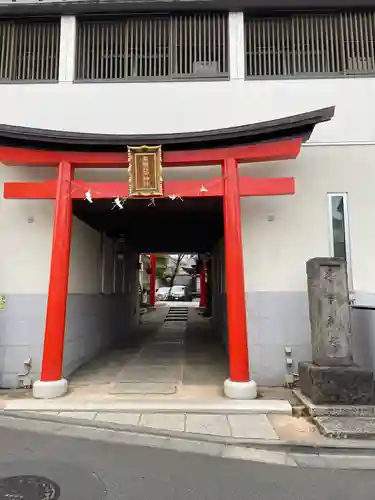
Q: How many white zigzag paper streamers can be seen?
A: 4